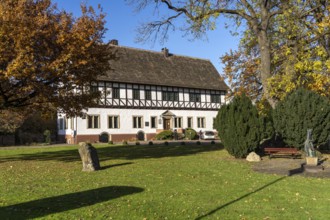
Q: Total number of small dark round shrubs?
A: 8